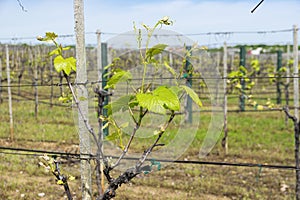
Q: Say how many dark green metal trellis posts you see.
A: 4